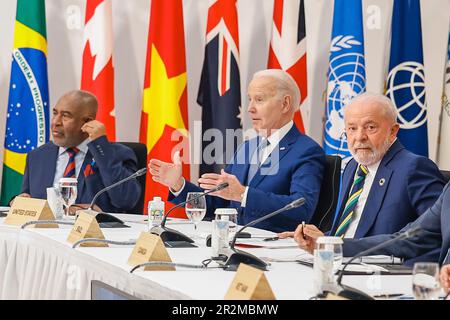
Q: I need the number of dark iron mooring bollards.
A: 0